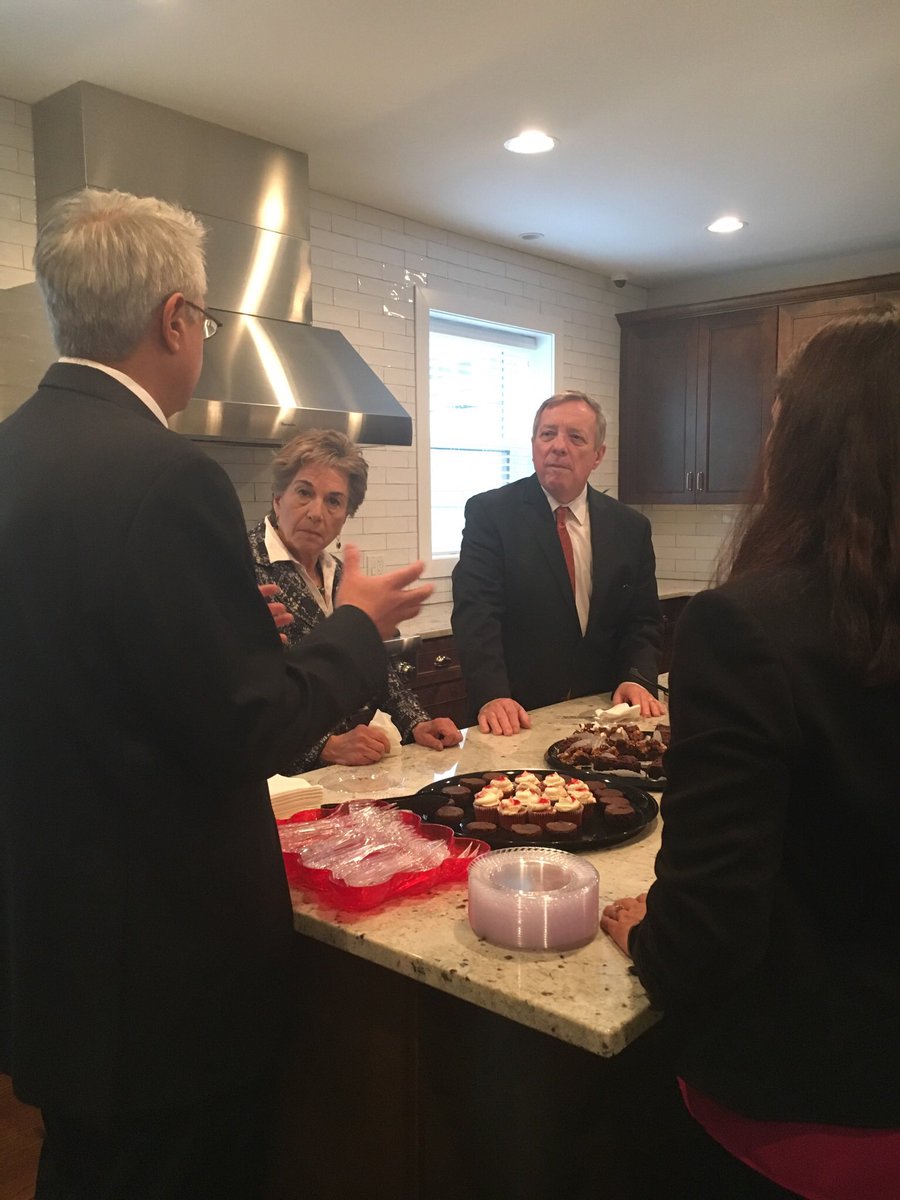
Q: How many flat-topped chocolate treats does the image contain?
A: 13